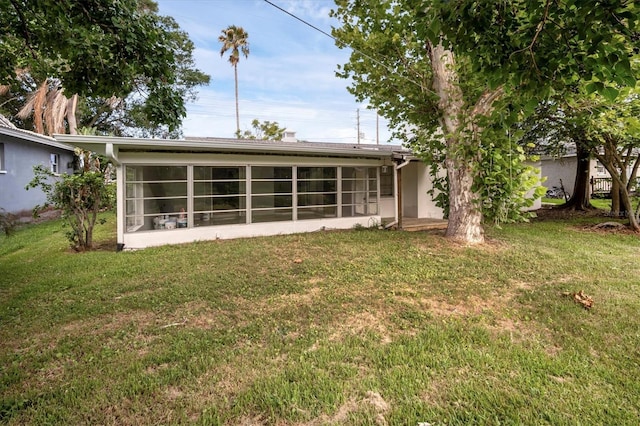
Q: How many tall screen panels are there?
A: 5